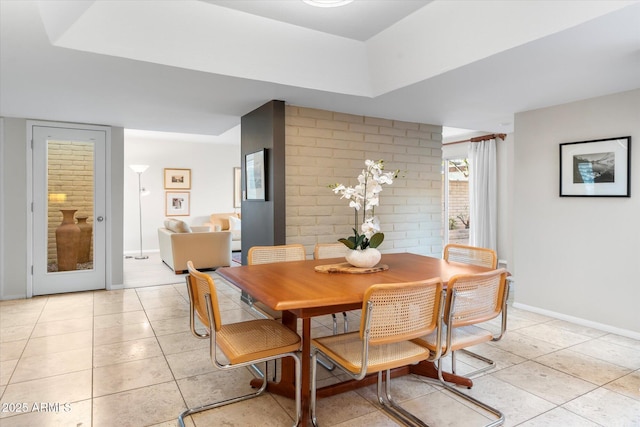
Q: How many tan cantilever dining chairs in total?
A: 6